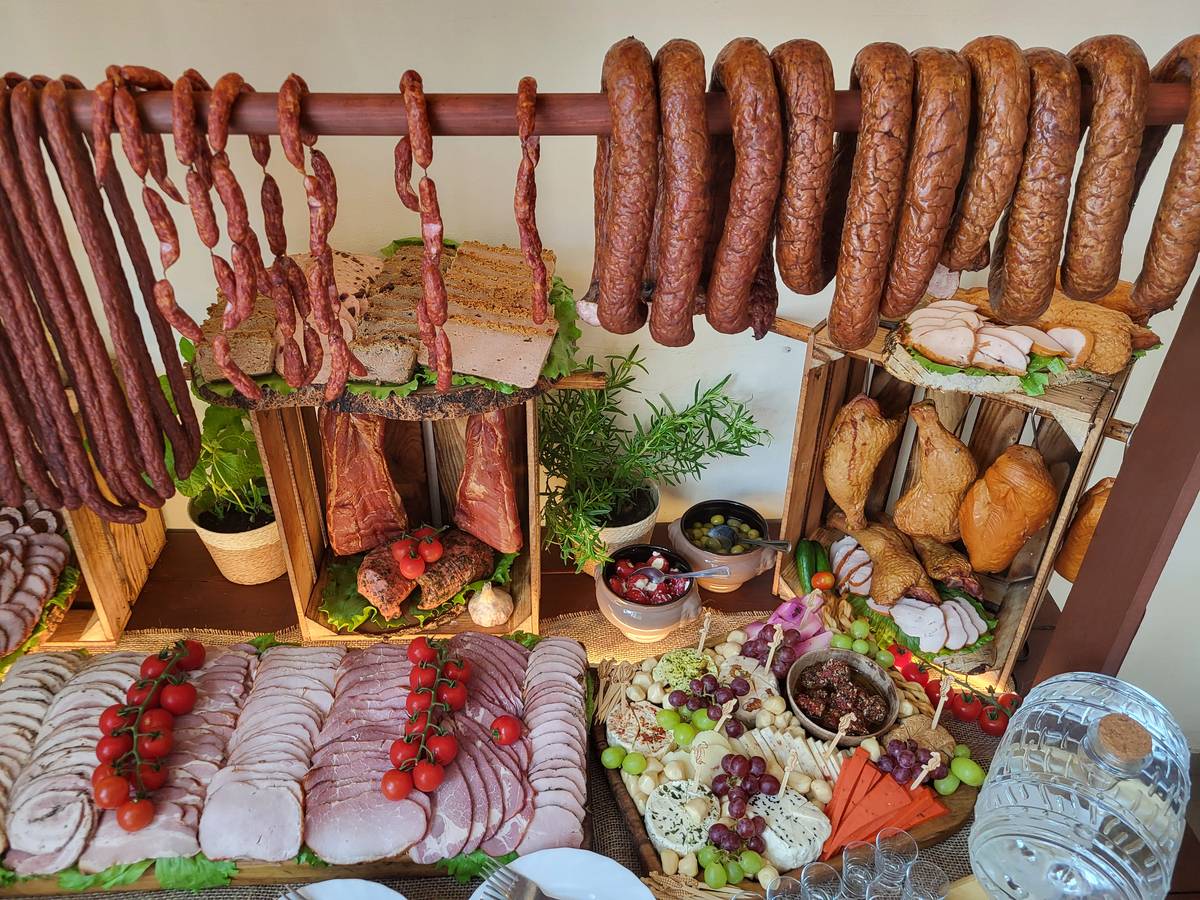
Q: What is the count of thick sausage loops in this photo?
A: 10